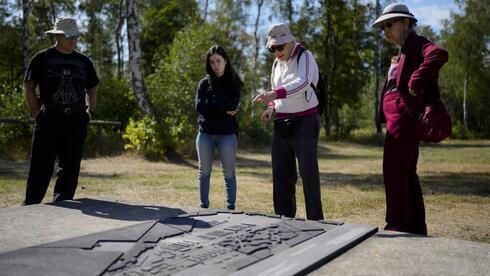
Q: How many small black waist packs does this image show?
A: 1